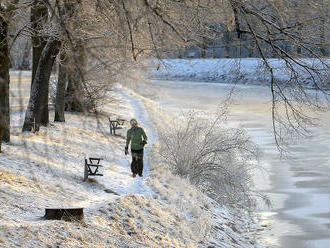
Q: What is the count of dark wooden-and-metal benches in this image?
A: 2